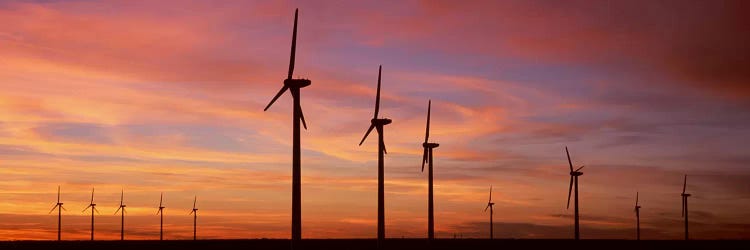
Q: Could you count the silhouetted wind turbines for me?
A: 12